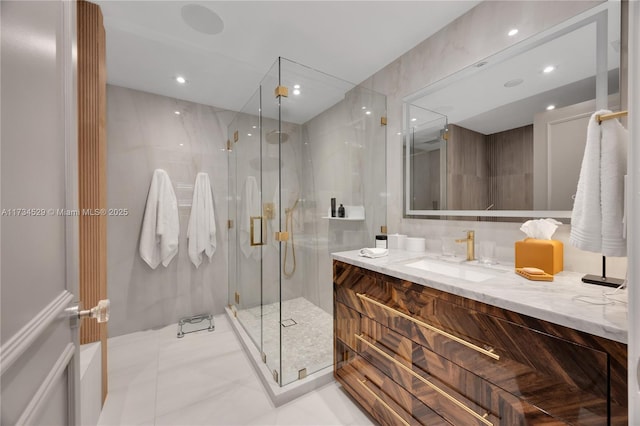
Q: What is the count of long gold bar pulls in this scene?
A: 3